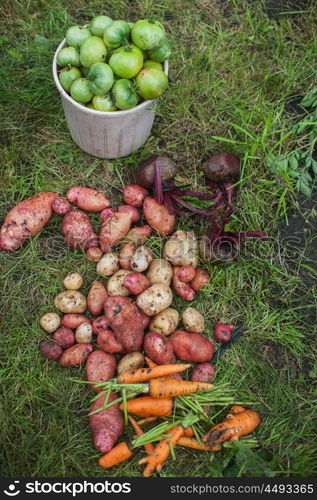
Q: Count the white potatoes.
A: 13